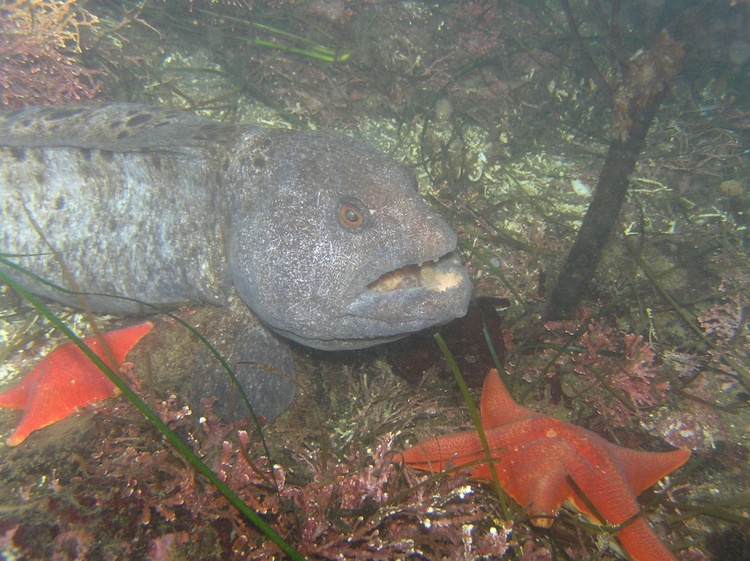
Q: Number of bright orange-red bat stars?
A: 2